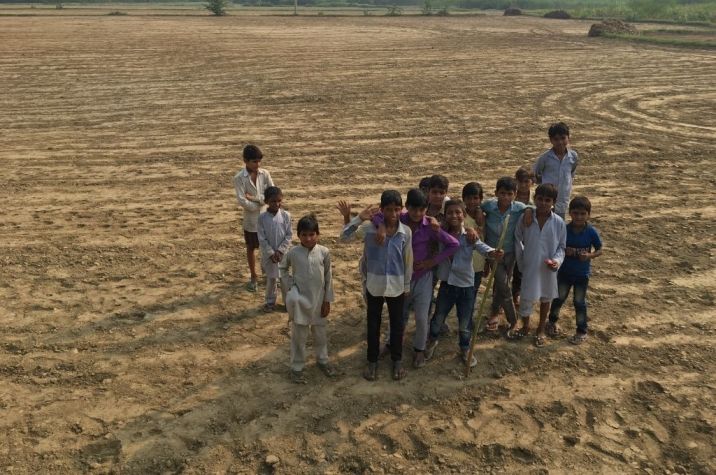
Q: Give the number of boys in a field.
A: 14